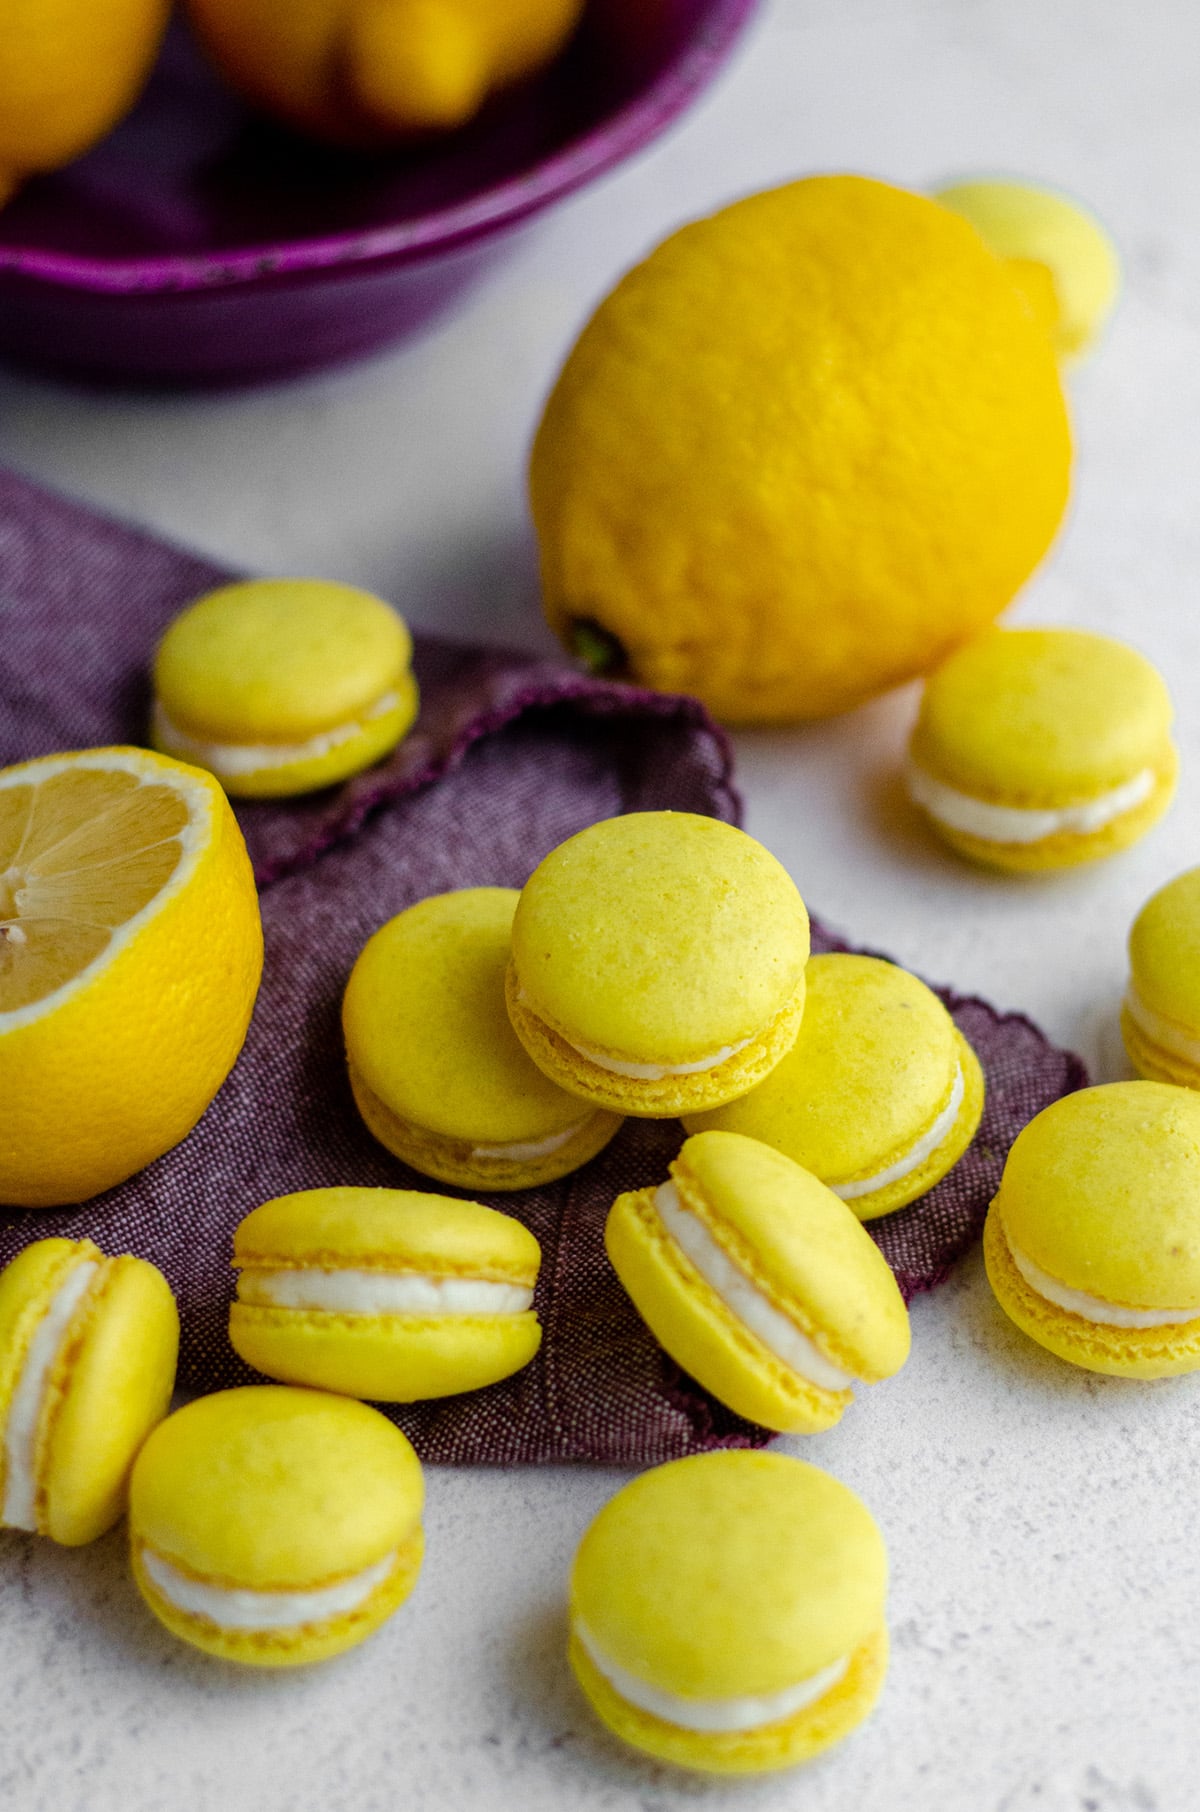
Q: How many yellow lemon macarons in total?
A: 13